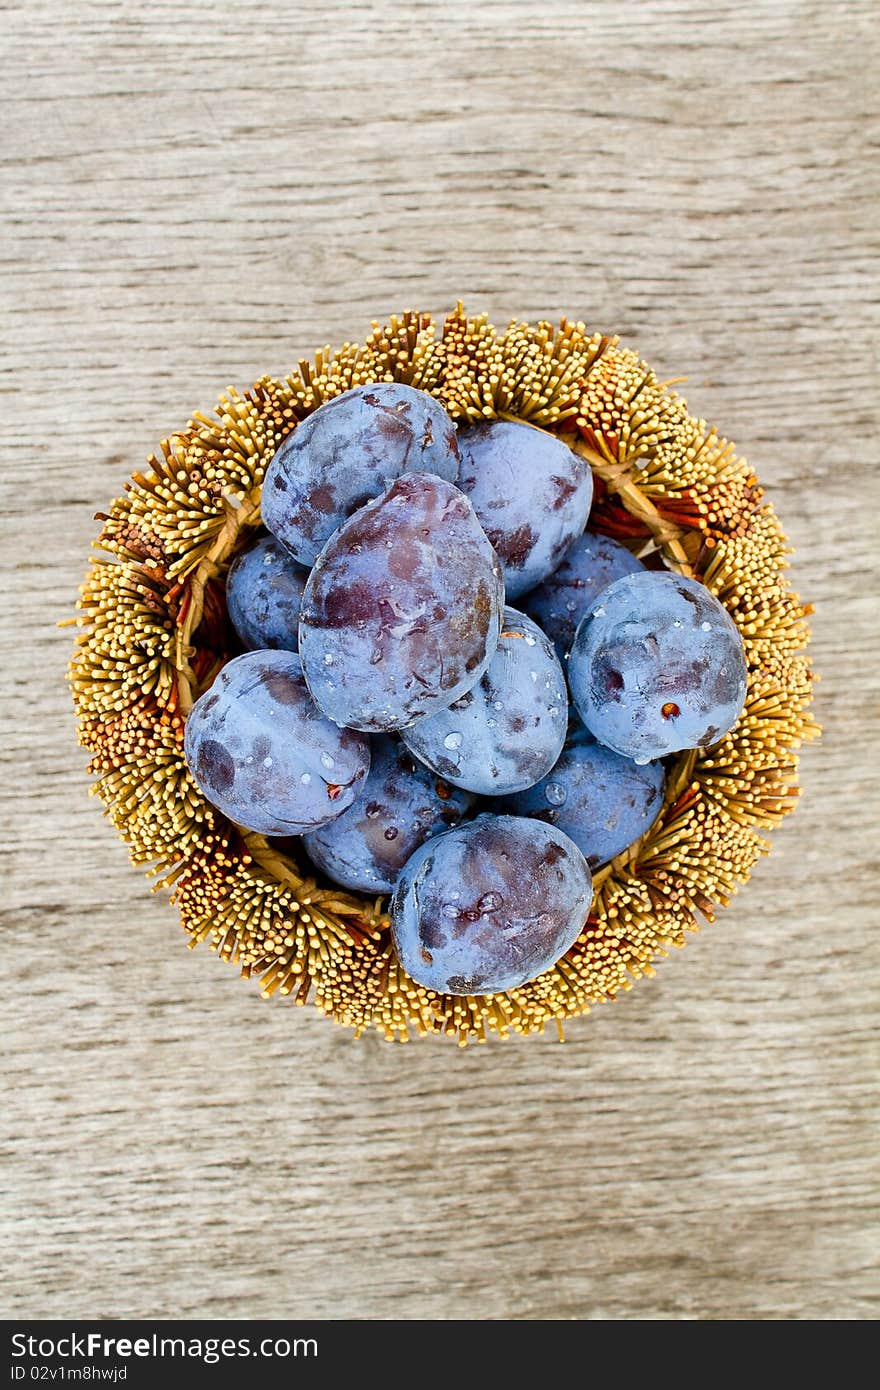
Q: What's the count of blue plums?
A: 11